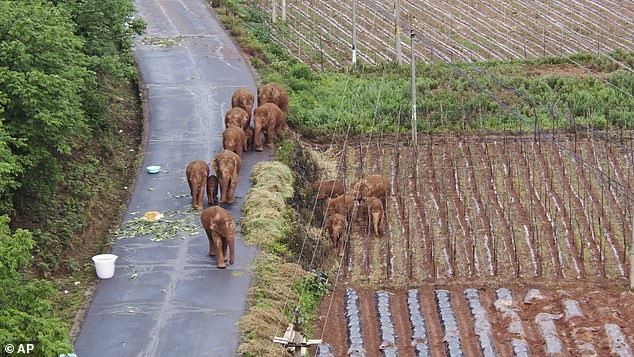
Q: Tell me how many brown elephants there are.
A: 15